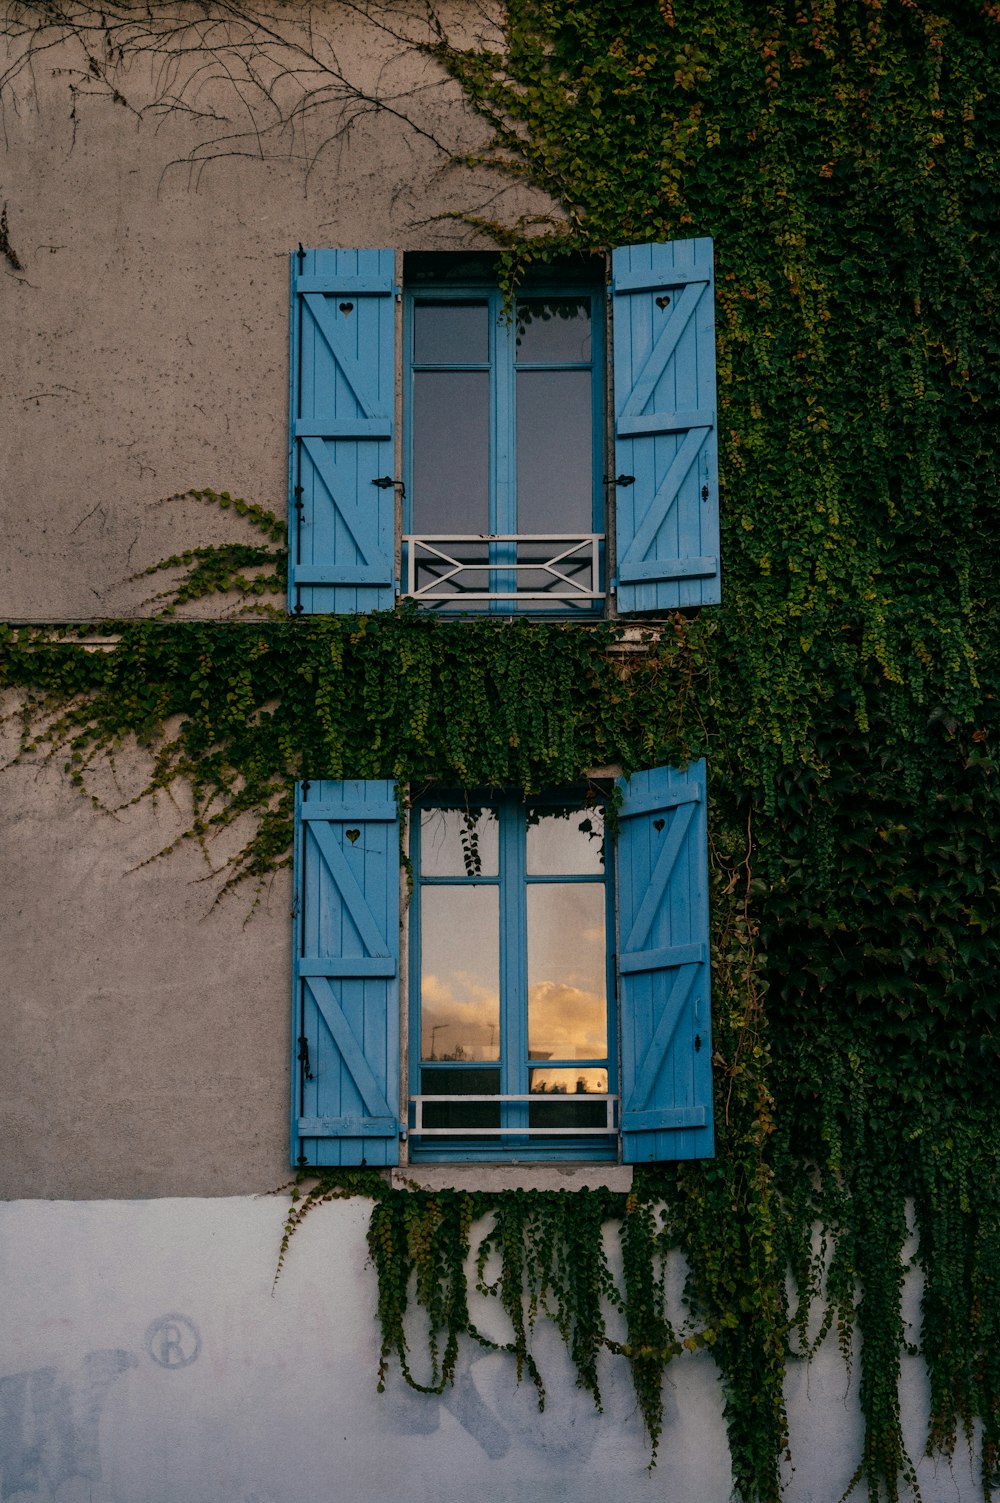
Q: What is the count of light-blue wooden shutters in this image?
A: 4